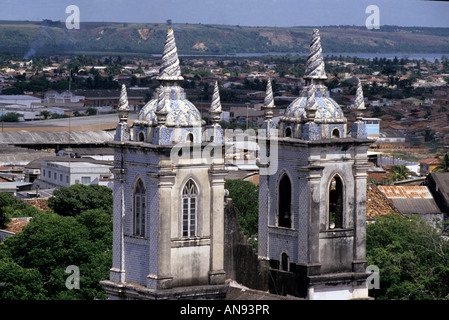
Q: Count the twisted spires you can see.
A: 8